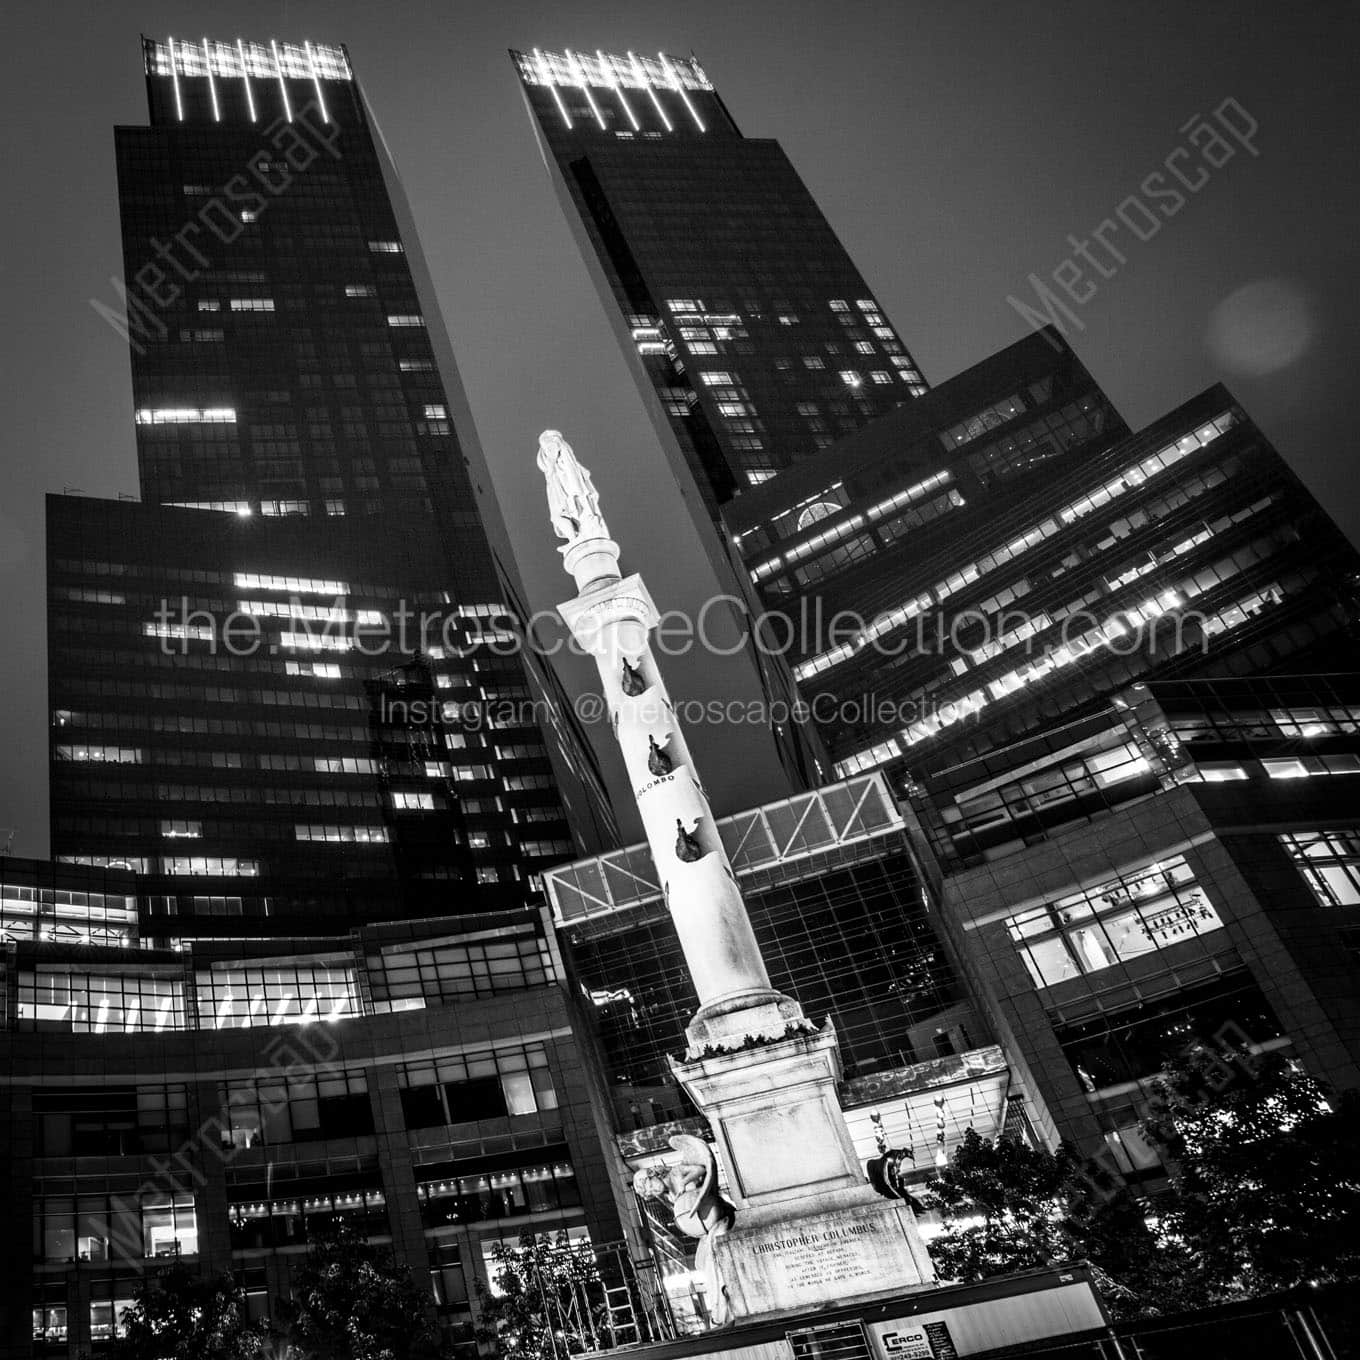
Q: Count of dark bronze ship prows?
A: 3